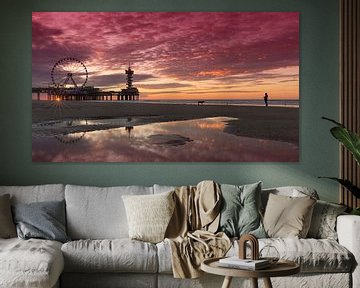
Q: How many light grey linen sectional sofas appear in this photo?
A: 1